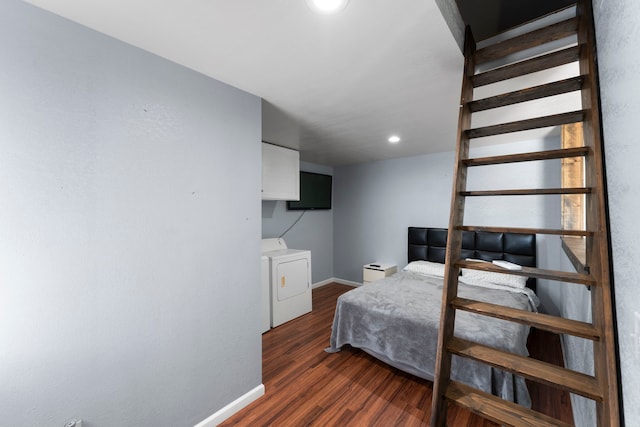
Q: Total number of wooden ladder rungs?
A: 11